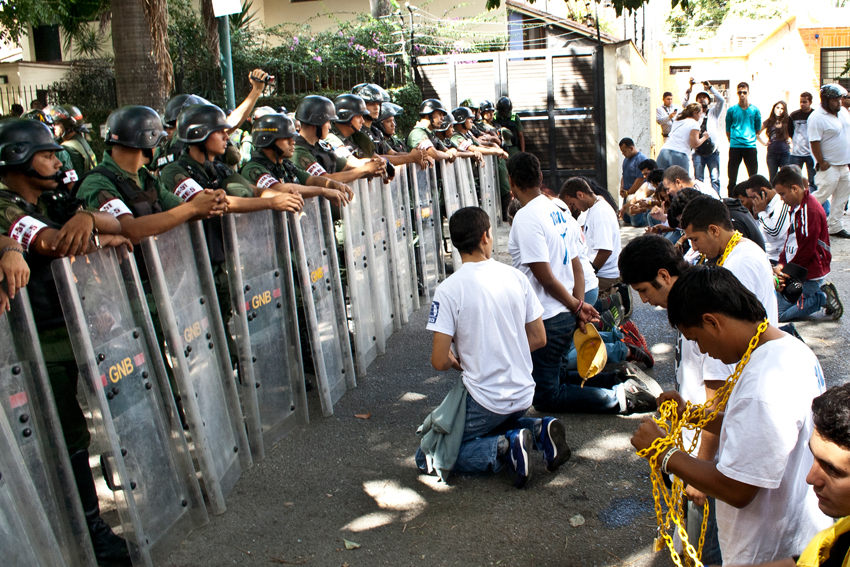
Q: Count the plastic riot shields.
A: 14